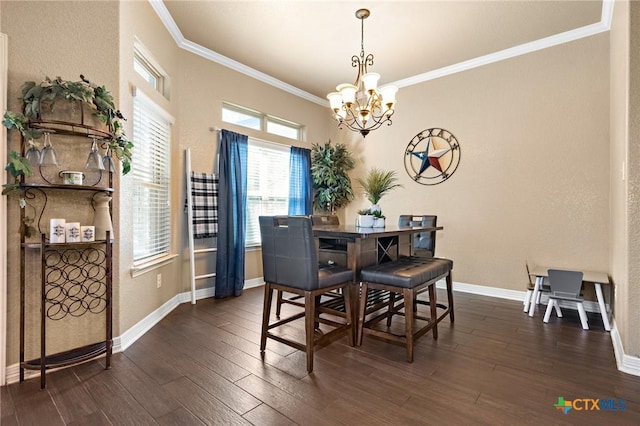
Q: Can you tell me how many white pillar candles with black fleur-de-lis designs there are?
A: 3